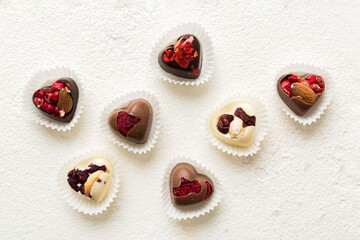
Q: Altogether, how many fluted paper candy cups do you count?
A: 7